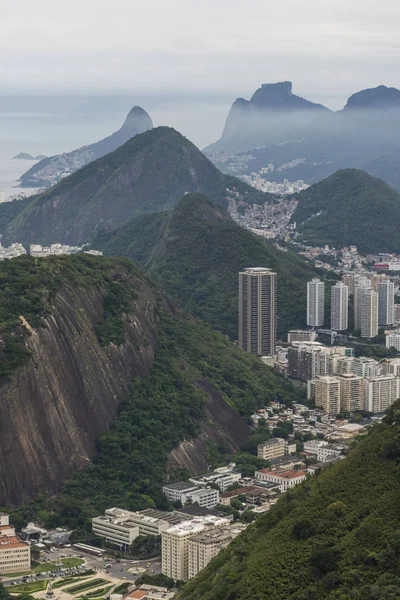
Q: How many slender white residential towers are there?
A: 5